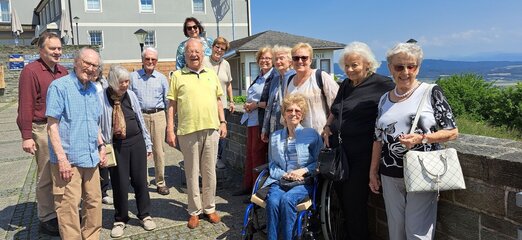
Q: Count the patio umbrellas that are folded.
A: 2